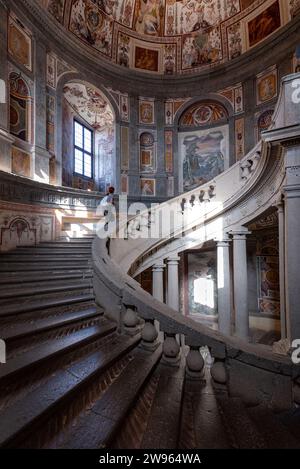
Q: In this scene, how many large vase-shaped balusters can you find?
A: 5